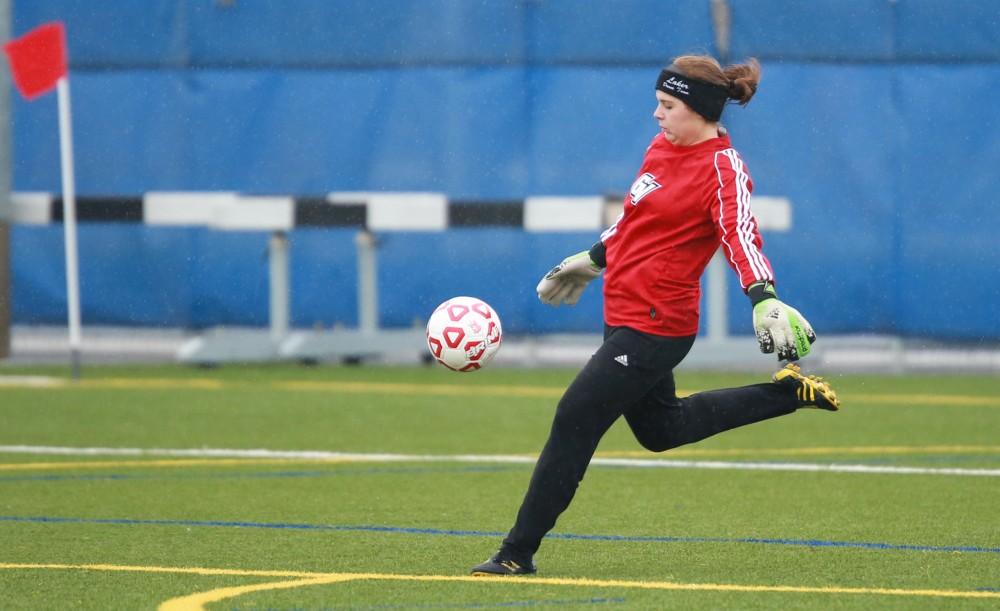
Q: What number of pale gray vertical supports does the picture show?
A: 3